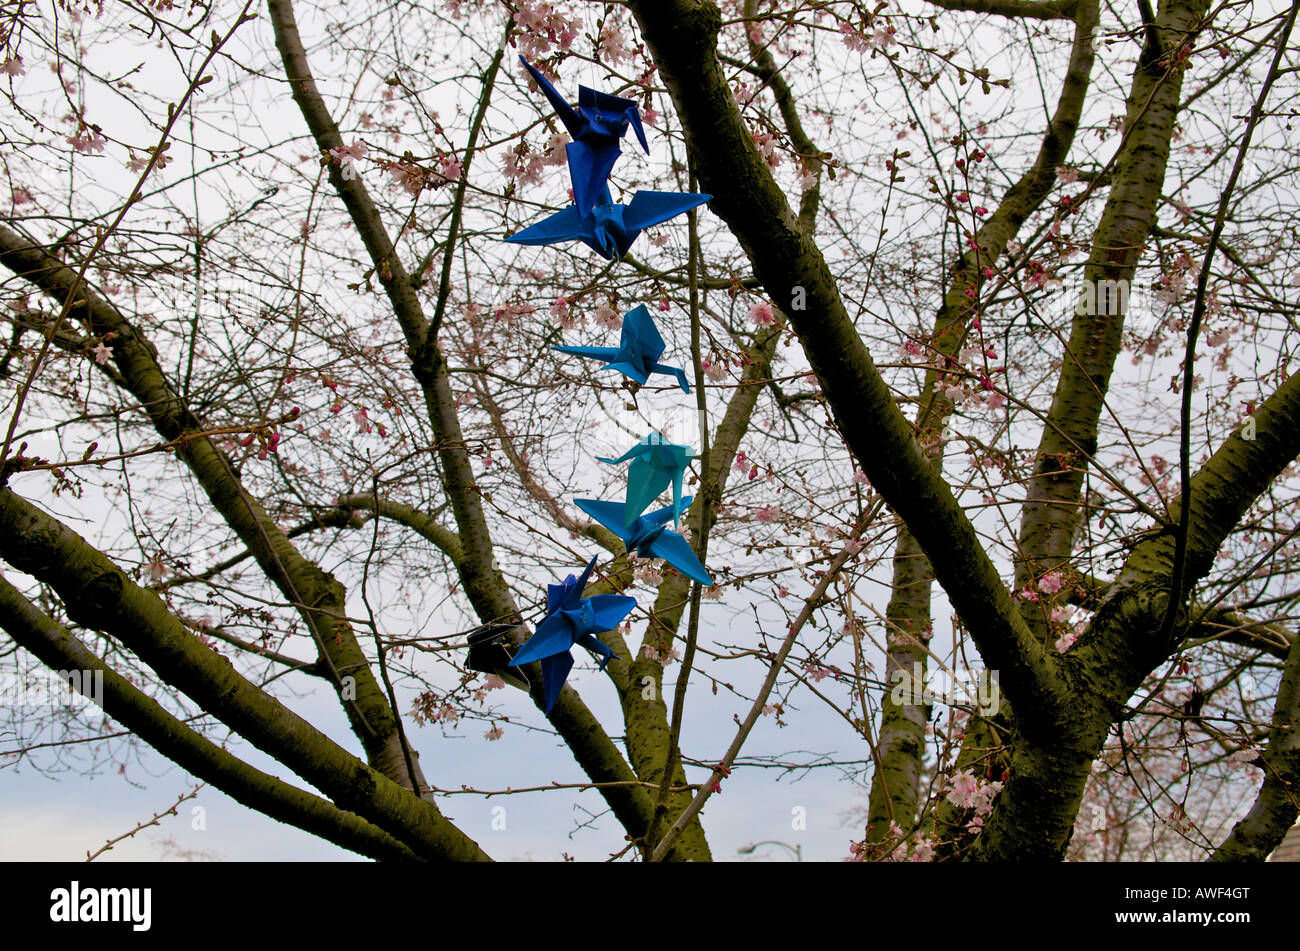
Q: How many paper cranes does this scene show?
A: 7